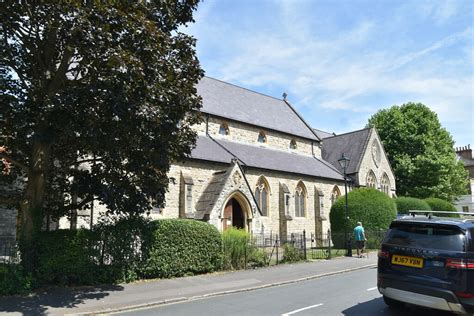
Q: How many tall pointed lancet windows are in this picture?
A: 5